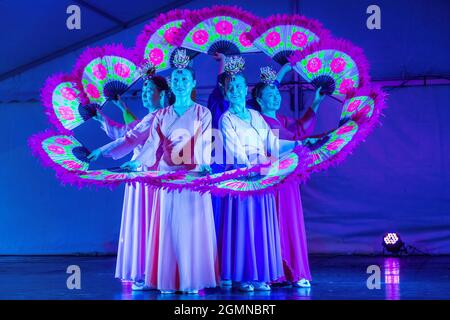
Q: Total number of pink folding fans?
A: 12